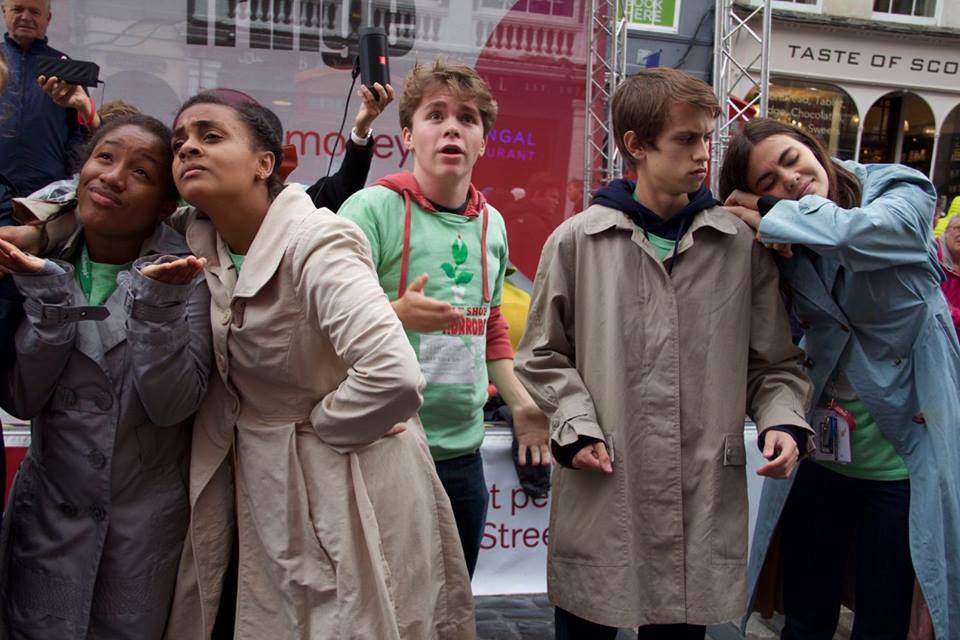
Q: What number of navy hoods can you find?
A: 1